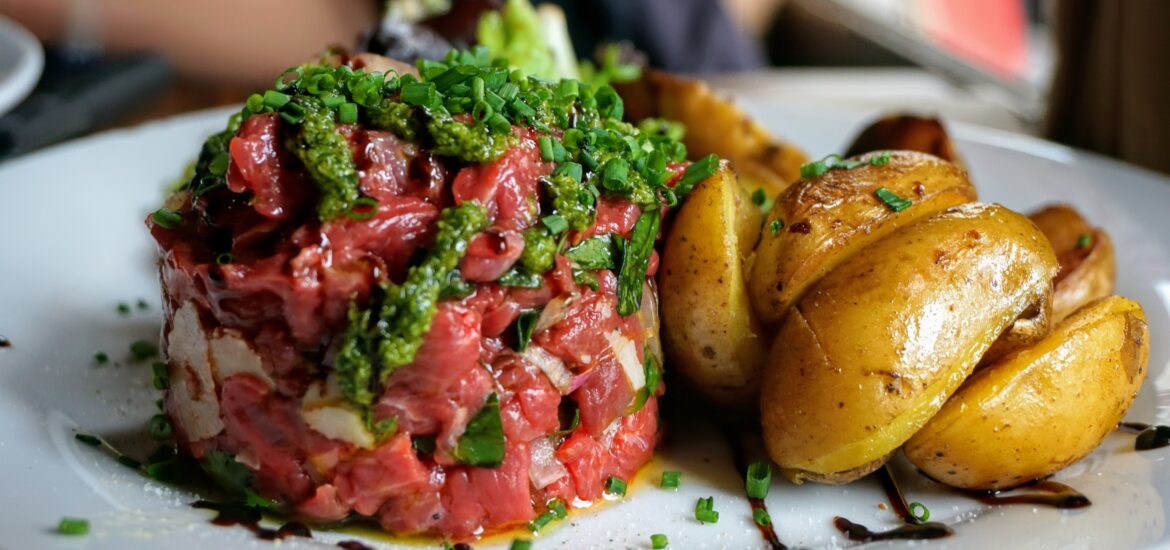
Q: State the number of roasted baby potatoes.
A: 7